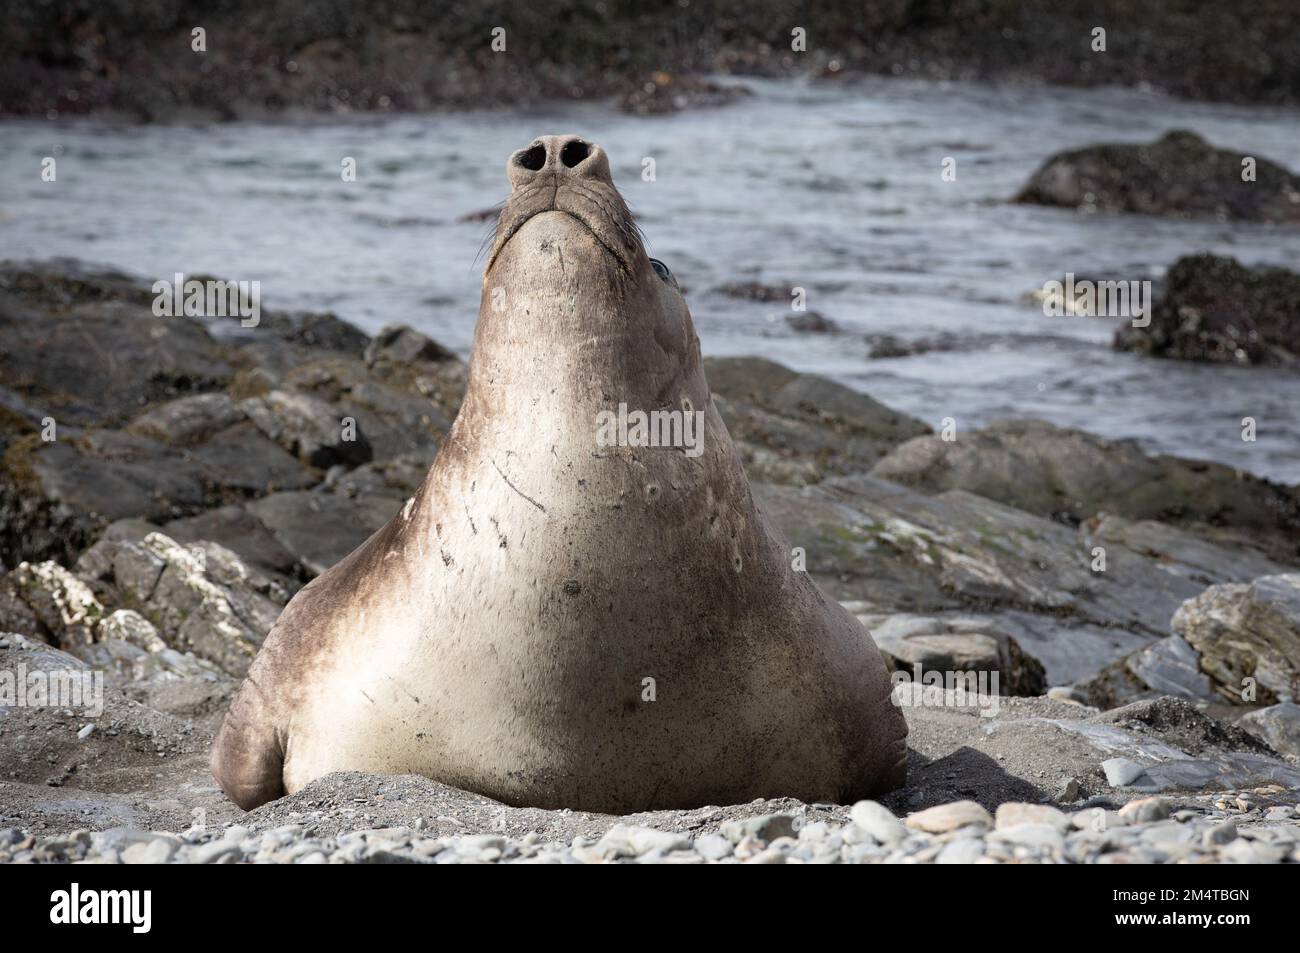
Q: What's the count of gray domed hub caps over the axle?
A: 0